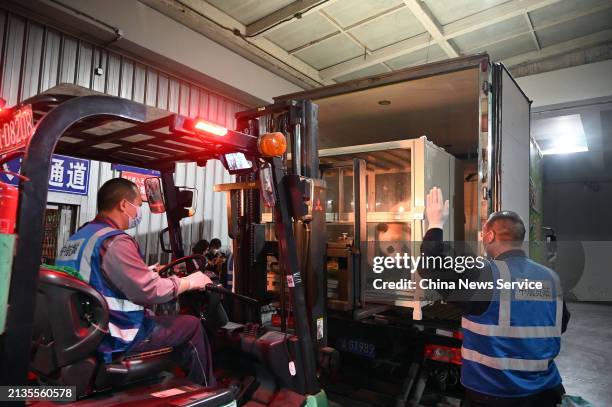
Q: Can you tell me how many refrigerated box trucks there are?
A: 1